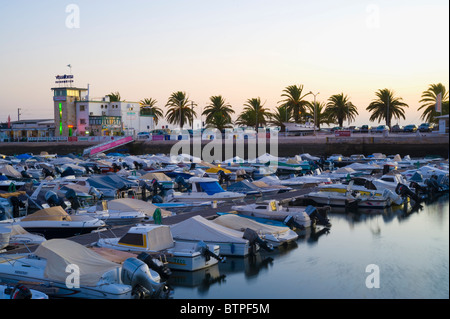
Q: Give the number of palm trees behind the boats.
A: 11